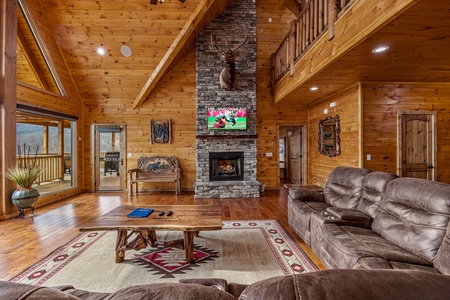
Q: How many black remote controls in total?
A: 2